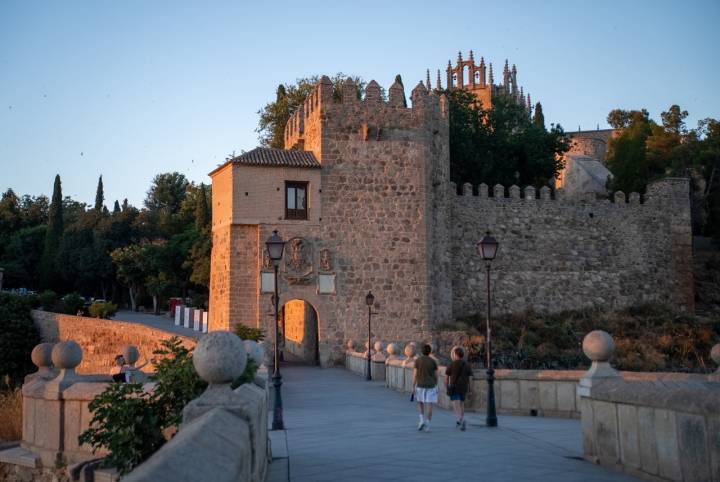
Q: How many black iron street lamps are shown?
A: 3